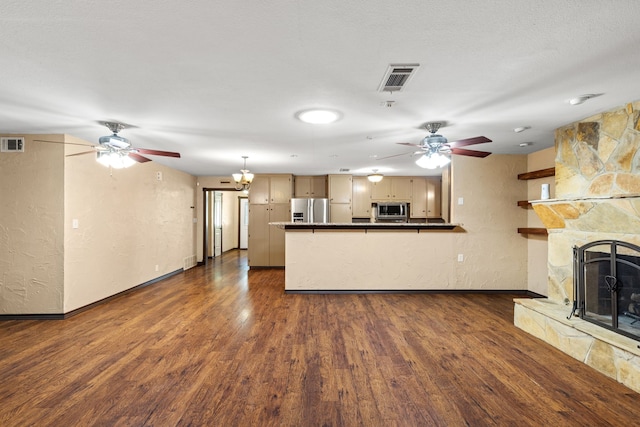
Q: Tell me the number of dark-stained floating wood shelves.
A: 3